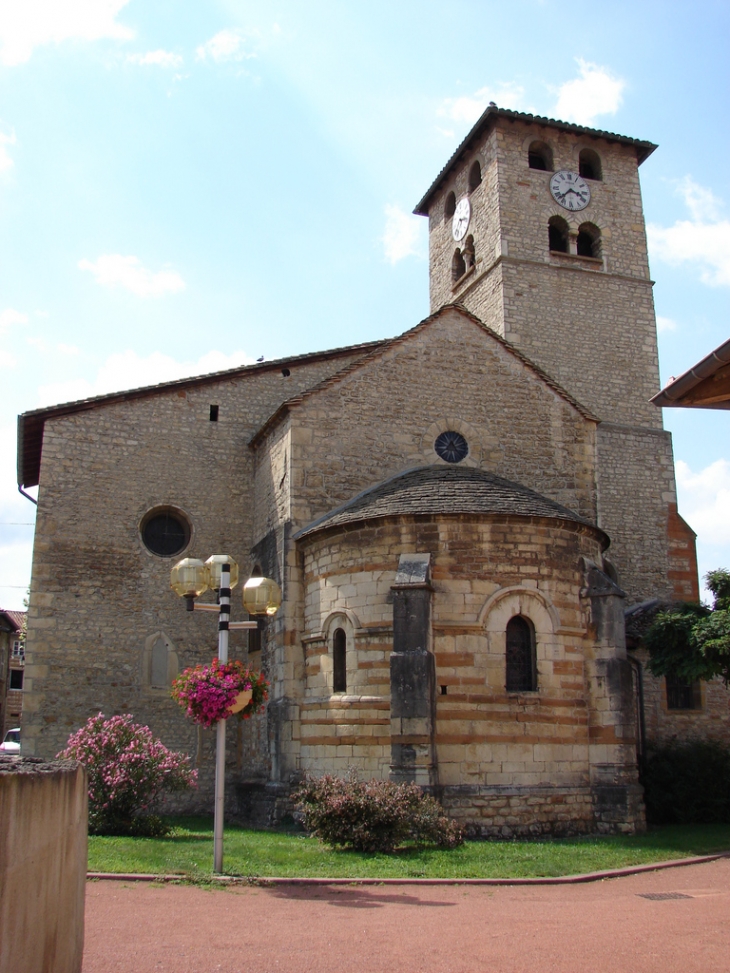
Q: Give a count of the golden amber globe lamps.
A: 3